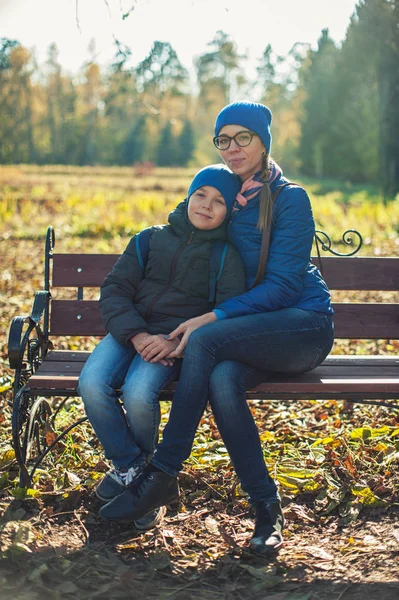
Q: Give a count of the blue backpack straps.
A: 2